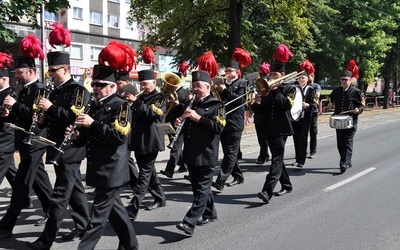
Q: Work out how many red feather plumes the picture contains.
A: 12